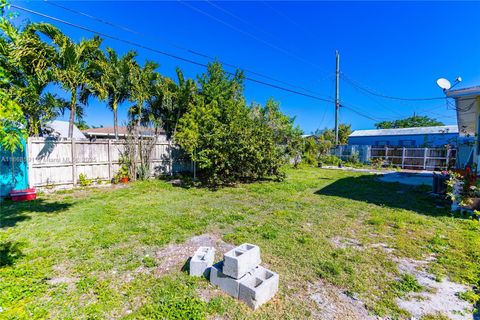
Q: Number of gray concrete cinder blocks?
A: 4